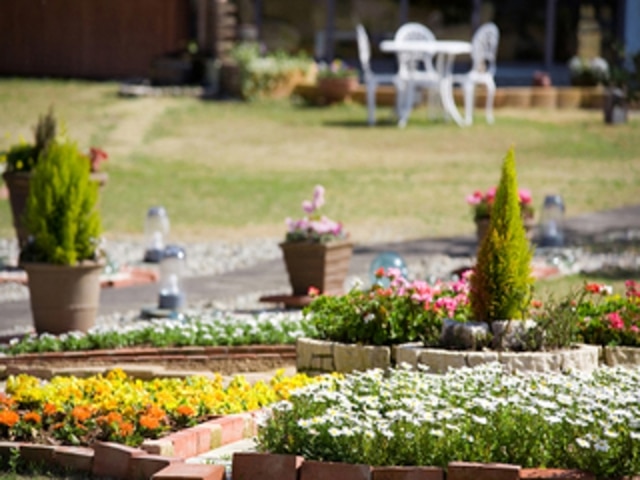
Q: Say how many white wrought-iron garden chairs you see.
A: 3